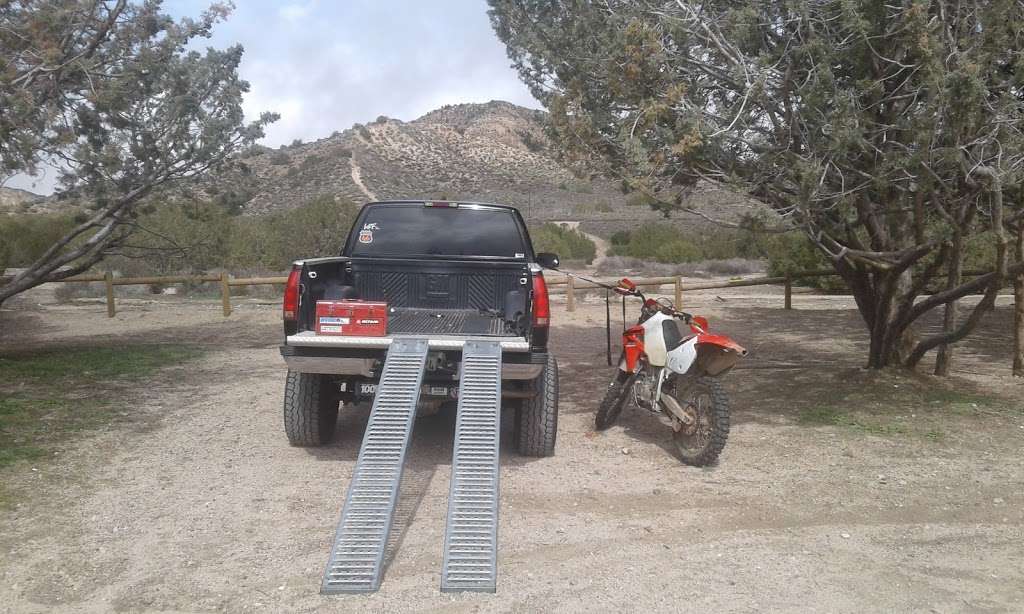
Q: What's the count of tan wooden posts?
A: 5